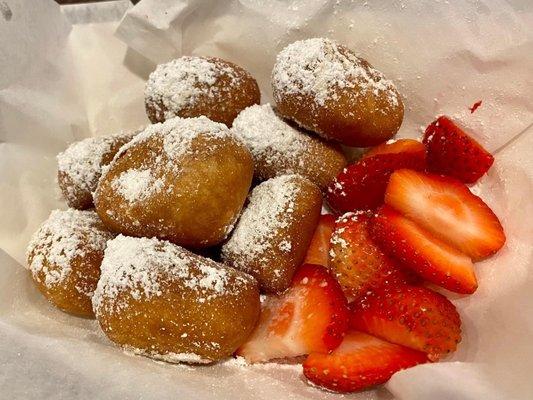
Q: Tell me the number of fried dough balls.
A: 8